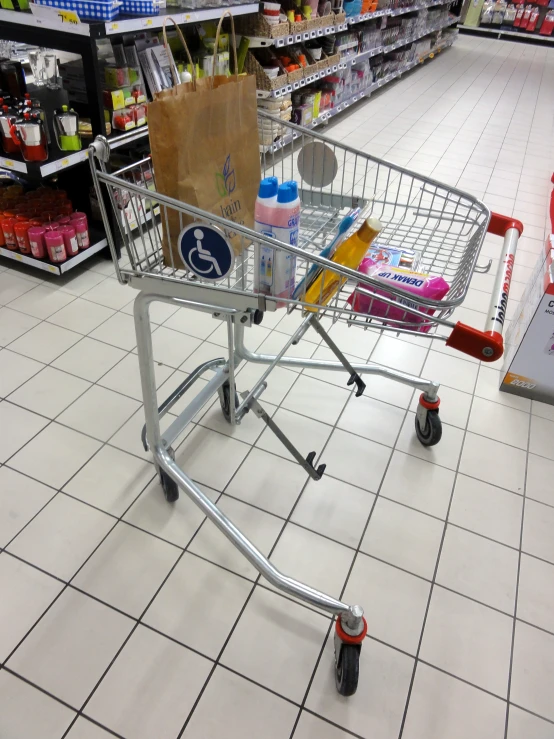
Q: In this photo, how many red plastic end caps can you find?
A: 2